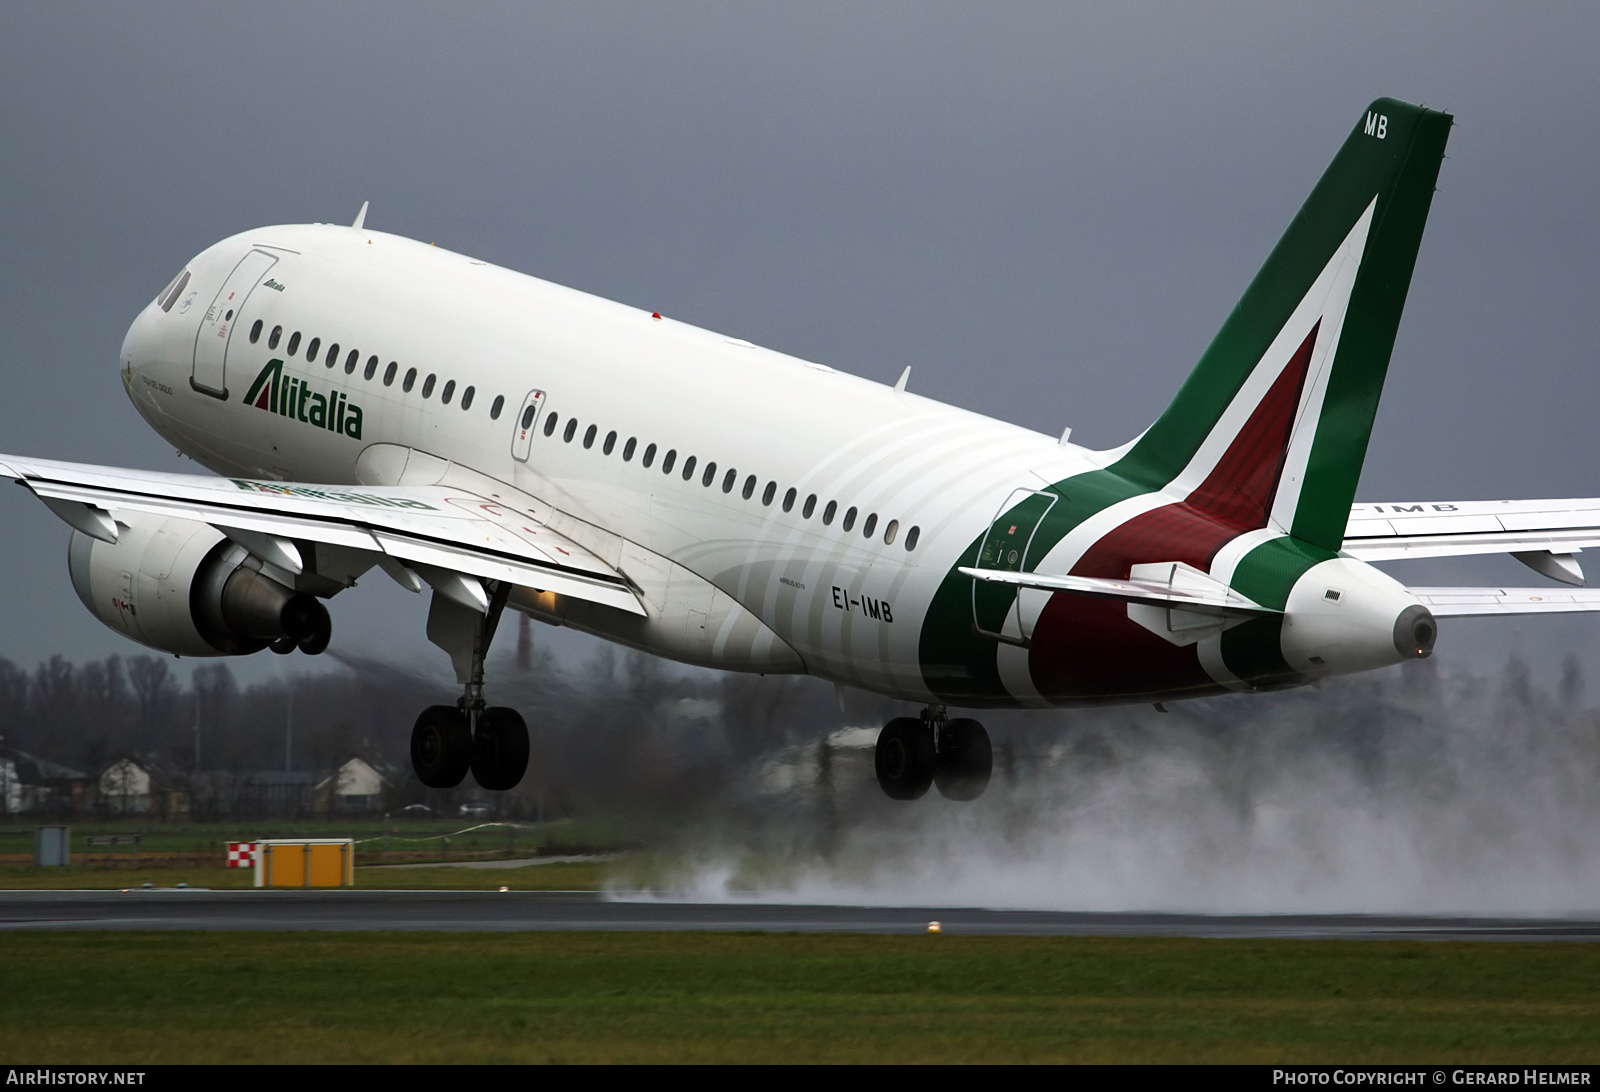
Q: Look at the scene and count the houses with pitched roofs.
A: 3